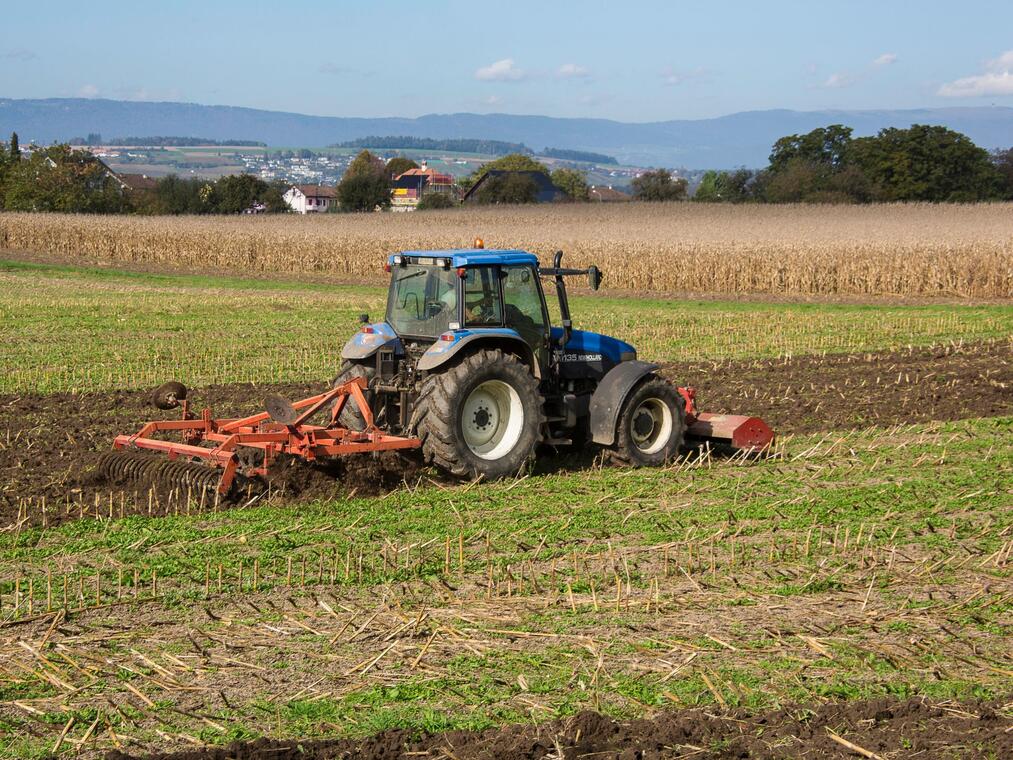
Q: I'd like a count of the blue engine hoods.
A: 1